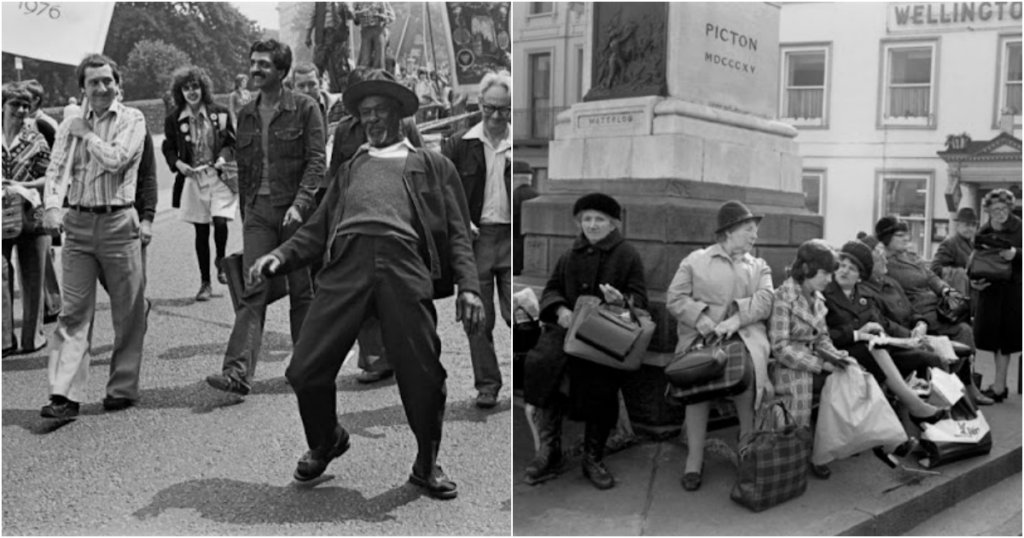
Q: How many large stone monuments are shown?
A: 1